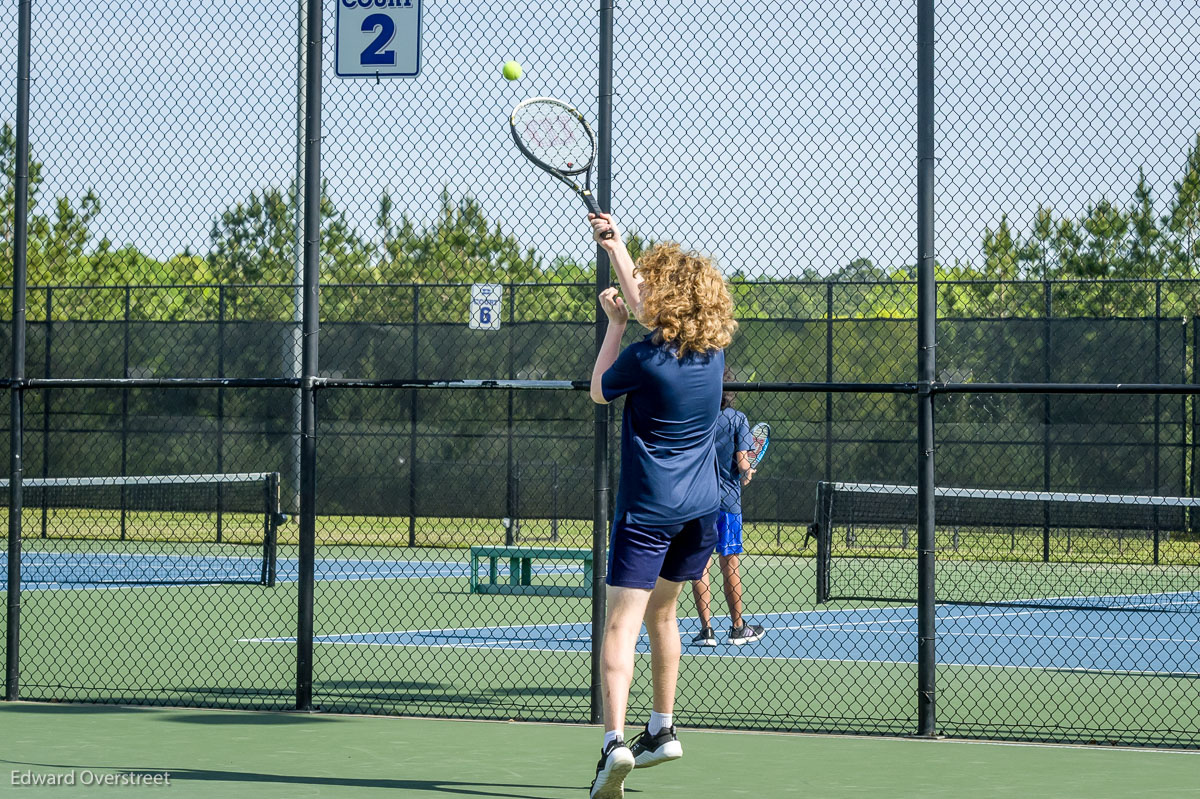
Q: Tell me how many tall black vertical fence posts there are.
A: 4